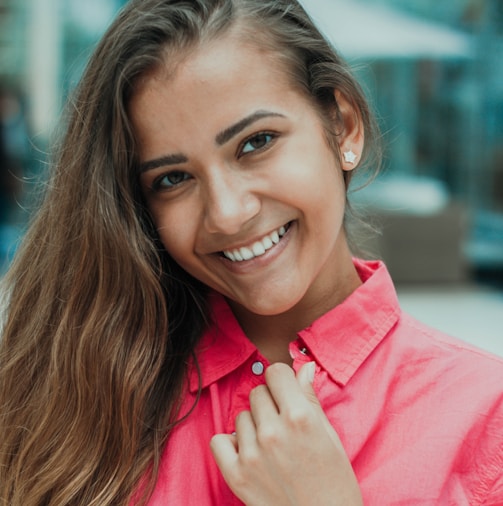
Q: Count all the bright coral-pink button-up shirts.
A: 1